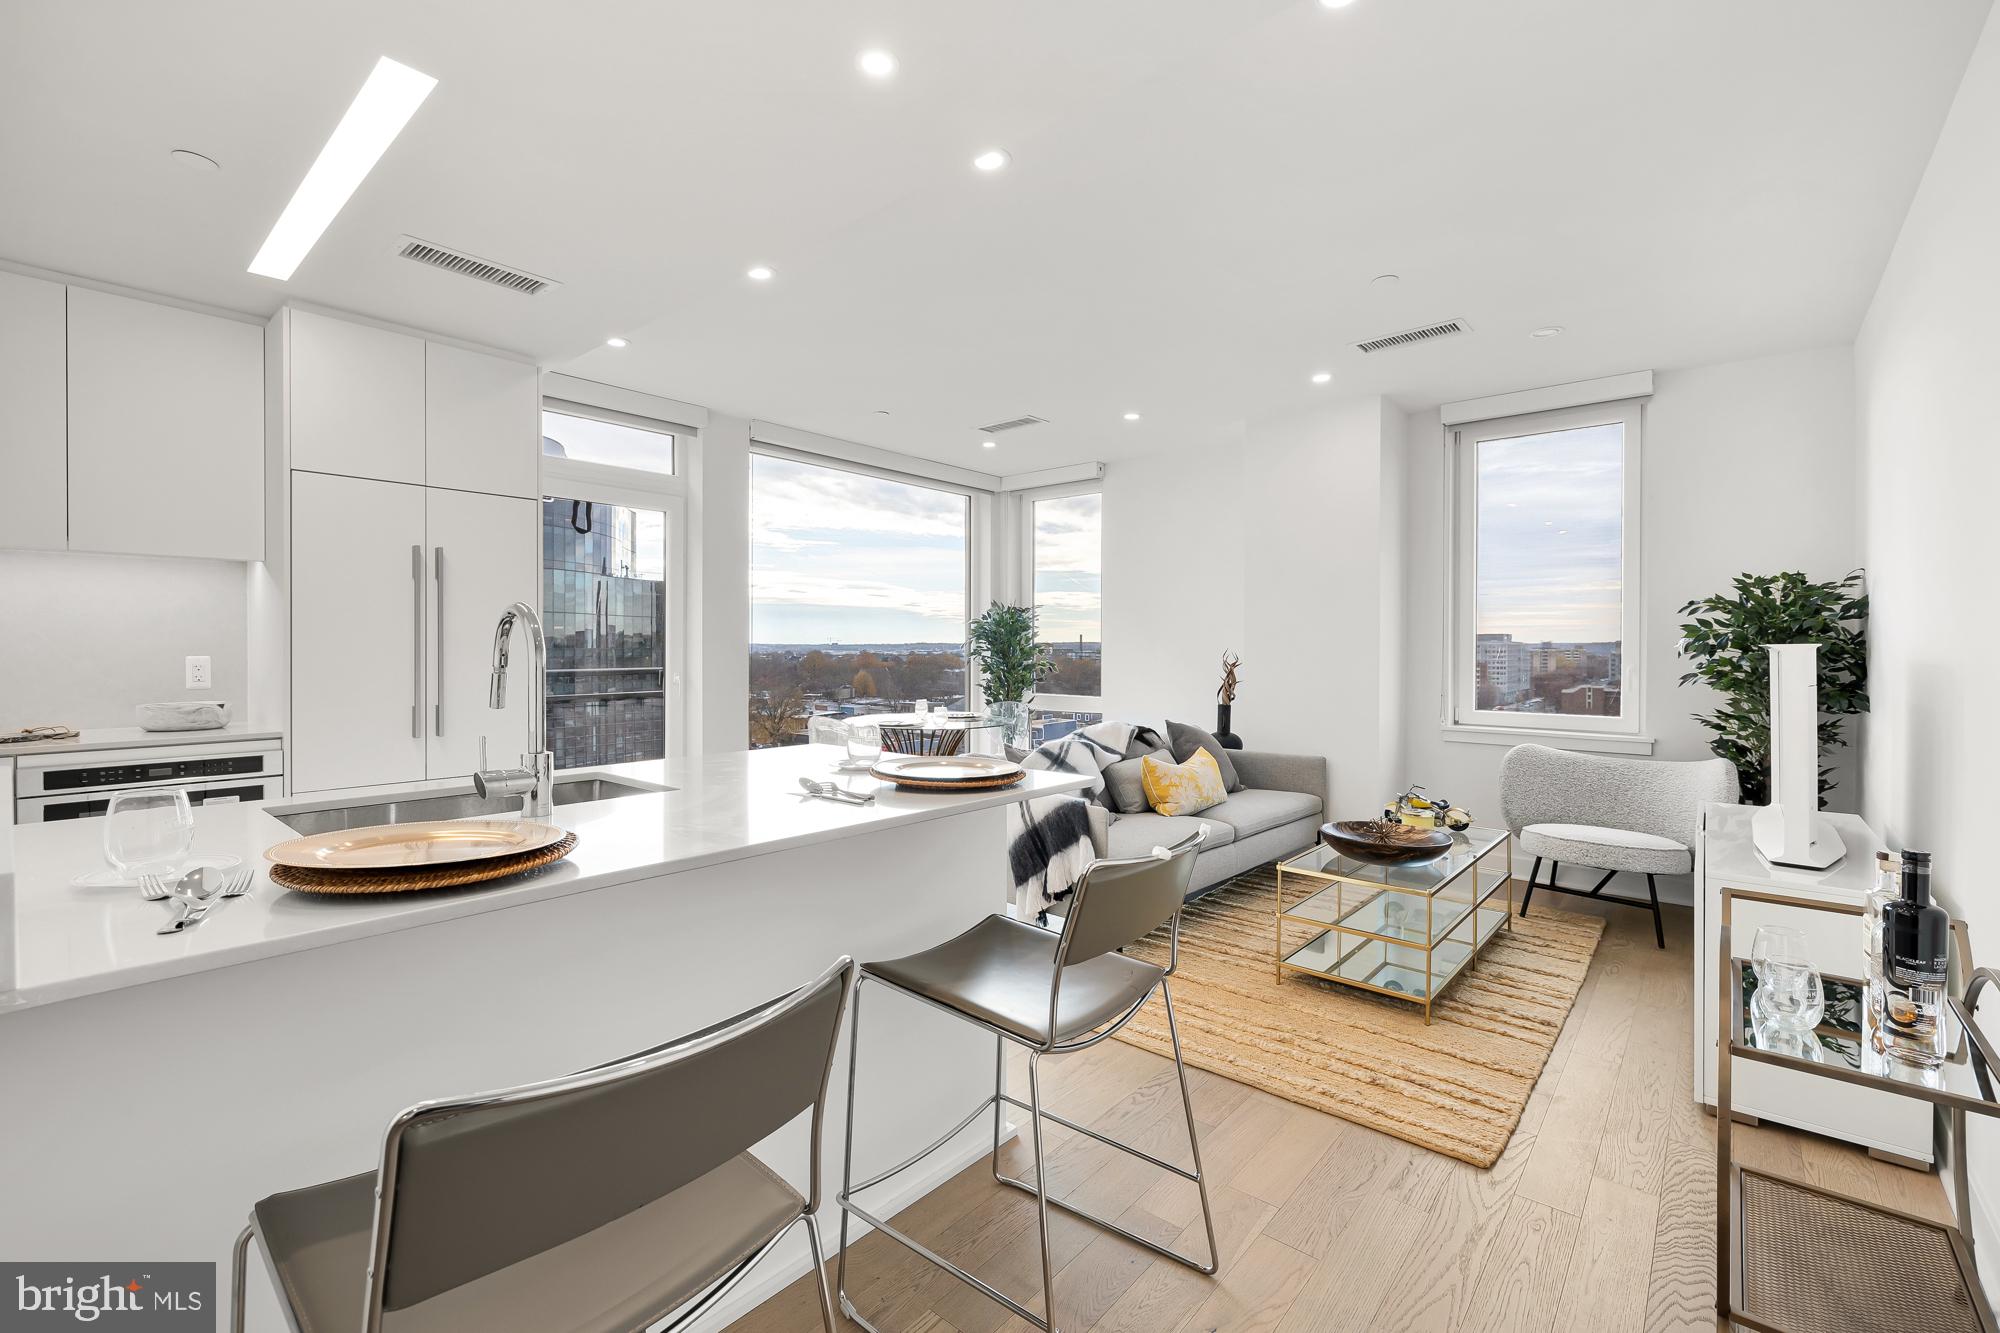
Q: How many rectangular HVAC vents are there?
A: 3